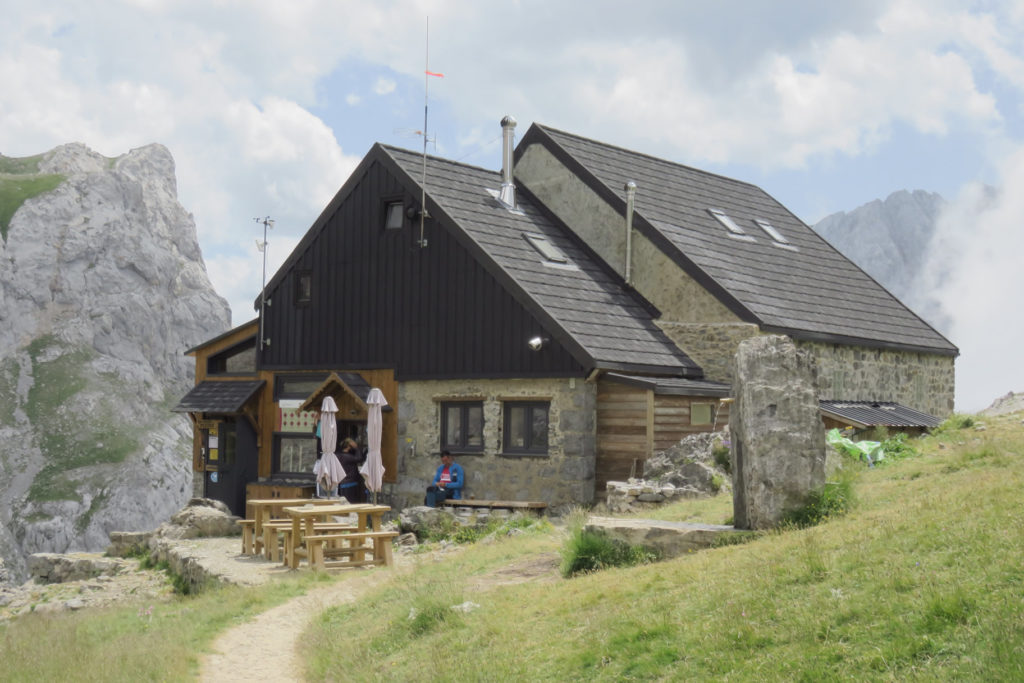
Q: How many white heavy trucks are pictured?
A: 0